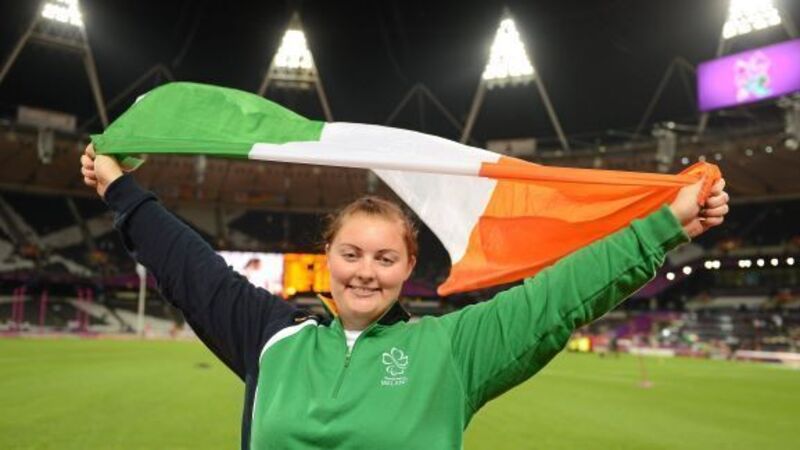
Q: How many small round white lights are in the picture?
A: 9